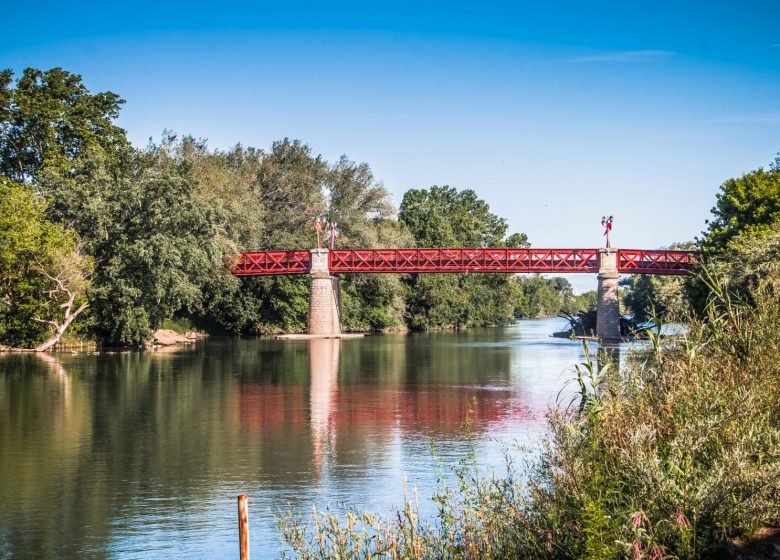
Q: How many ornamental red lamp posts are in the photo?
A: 3